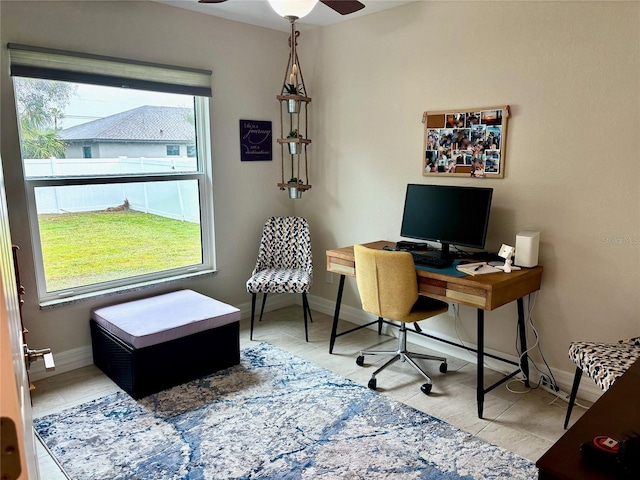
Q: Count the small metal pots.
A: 3